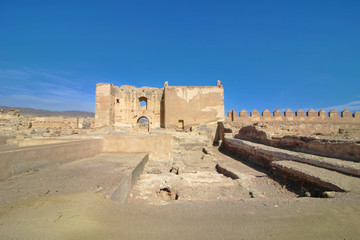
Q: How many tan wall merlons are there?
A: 12